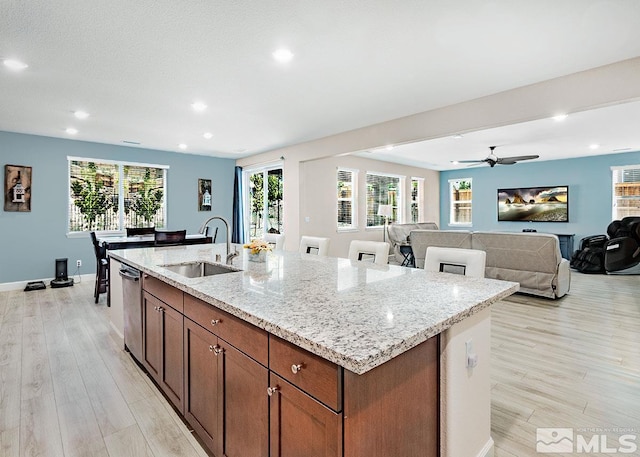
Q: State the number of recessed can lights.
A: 11